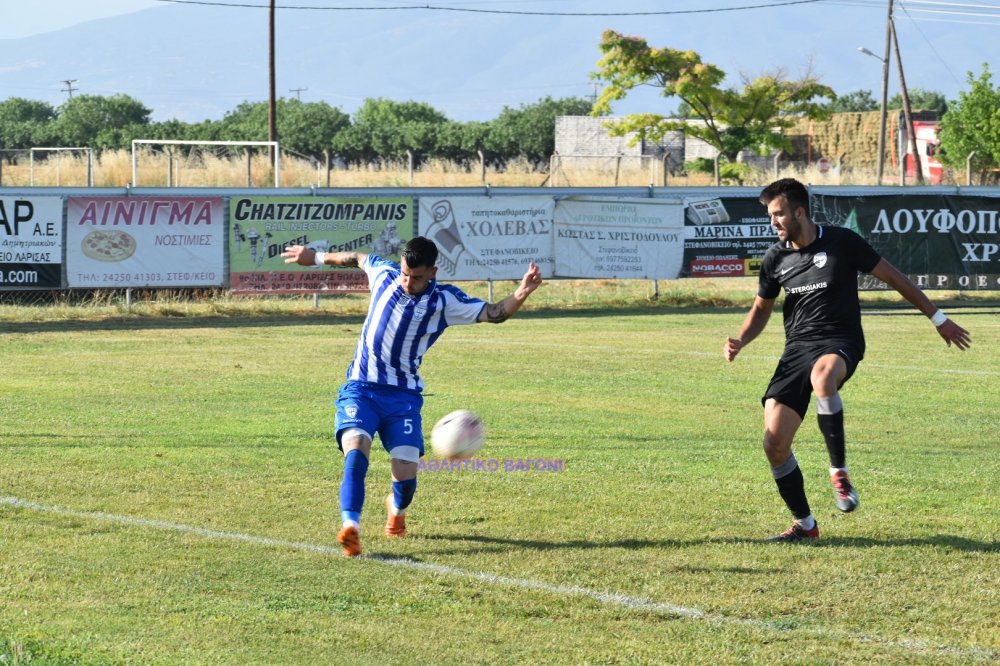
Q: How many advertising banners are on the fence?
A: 7